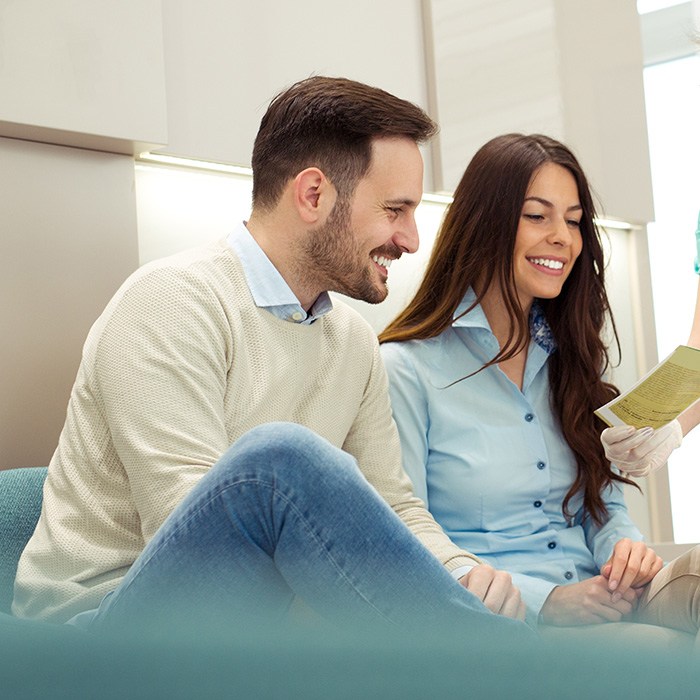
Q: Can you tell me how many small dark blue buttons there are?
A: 5